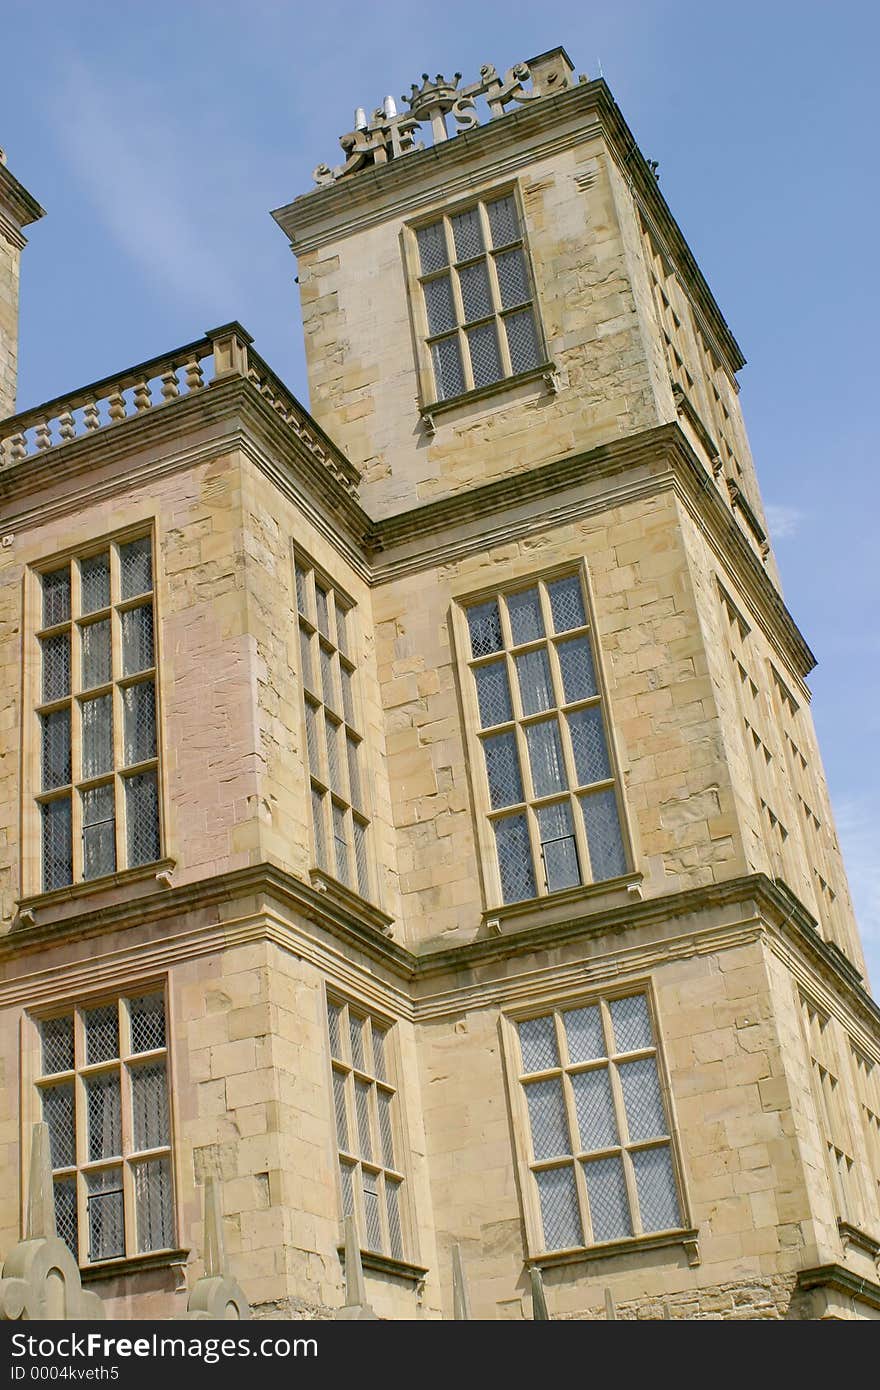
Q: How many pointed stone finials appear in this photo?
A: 6